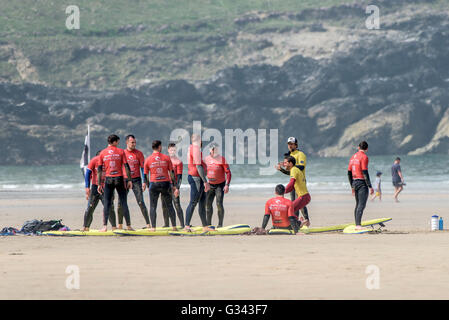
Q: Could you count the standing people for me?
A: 12